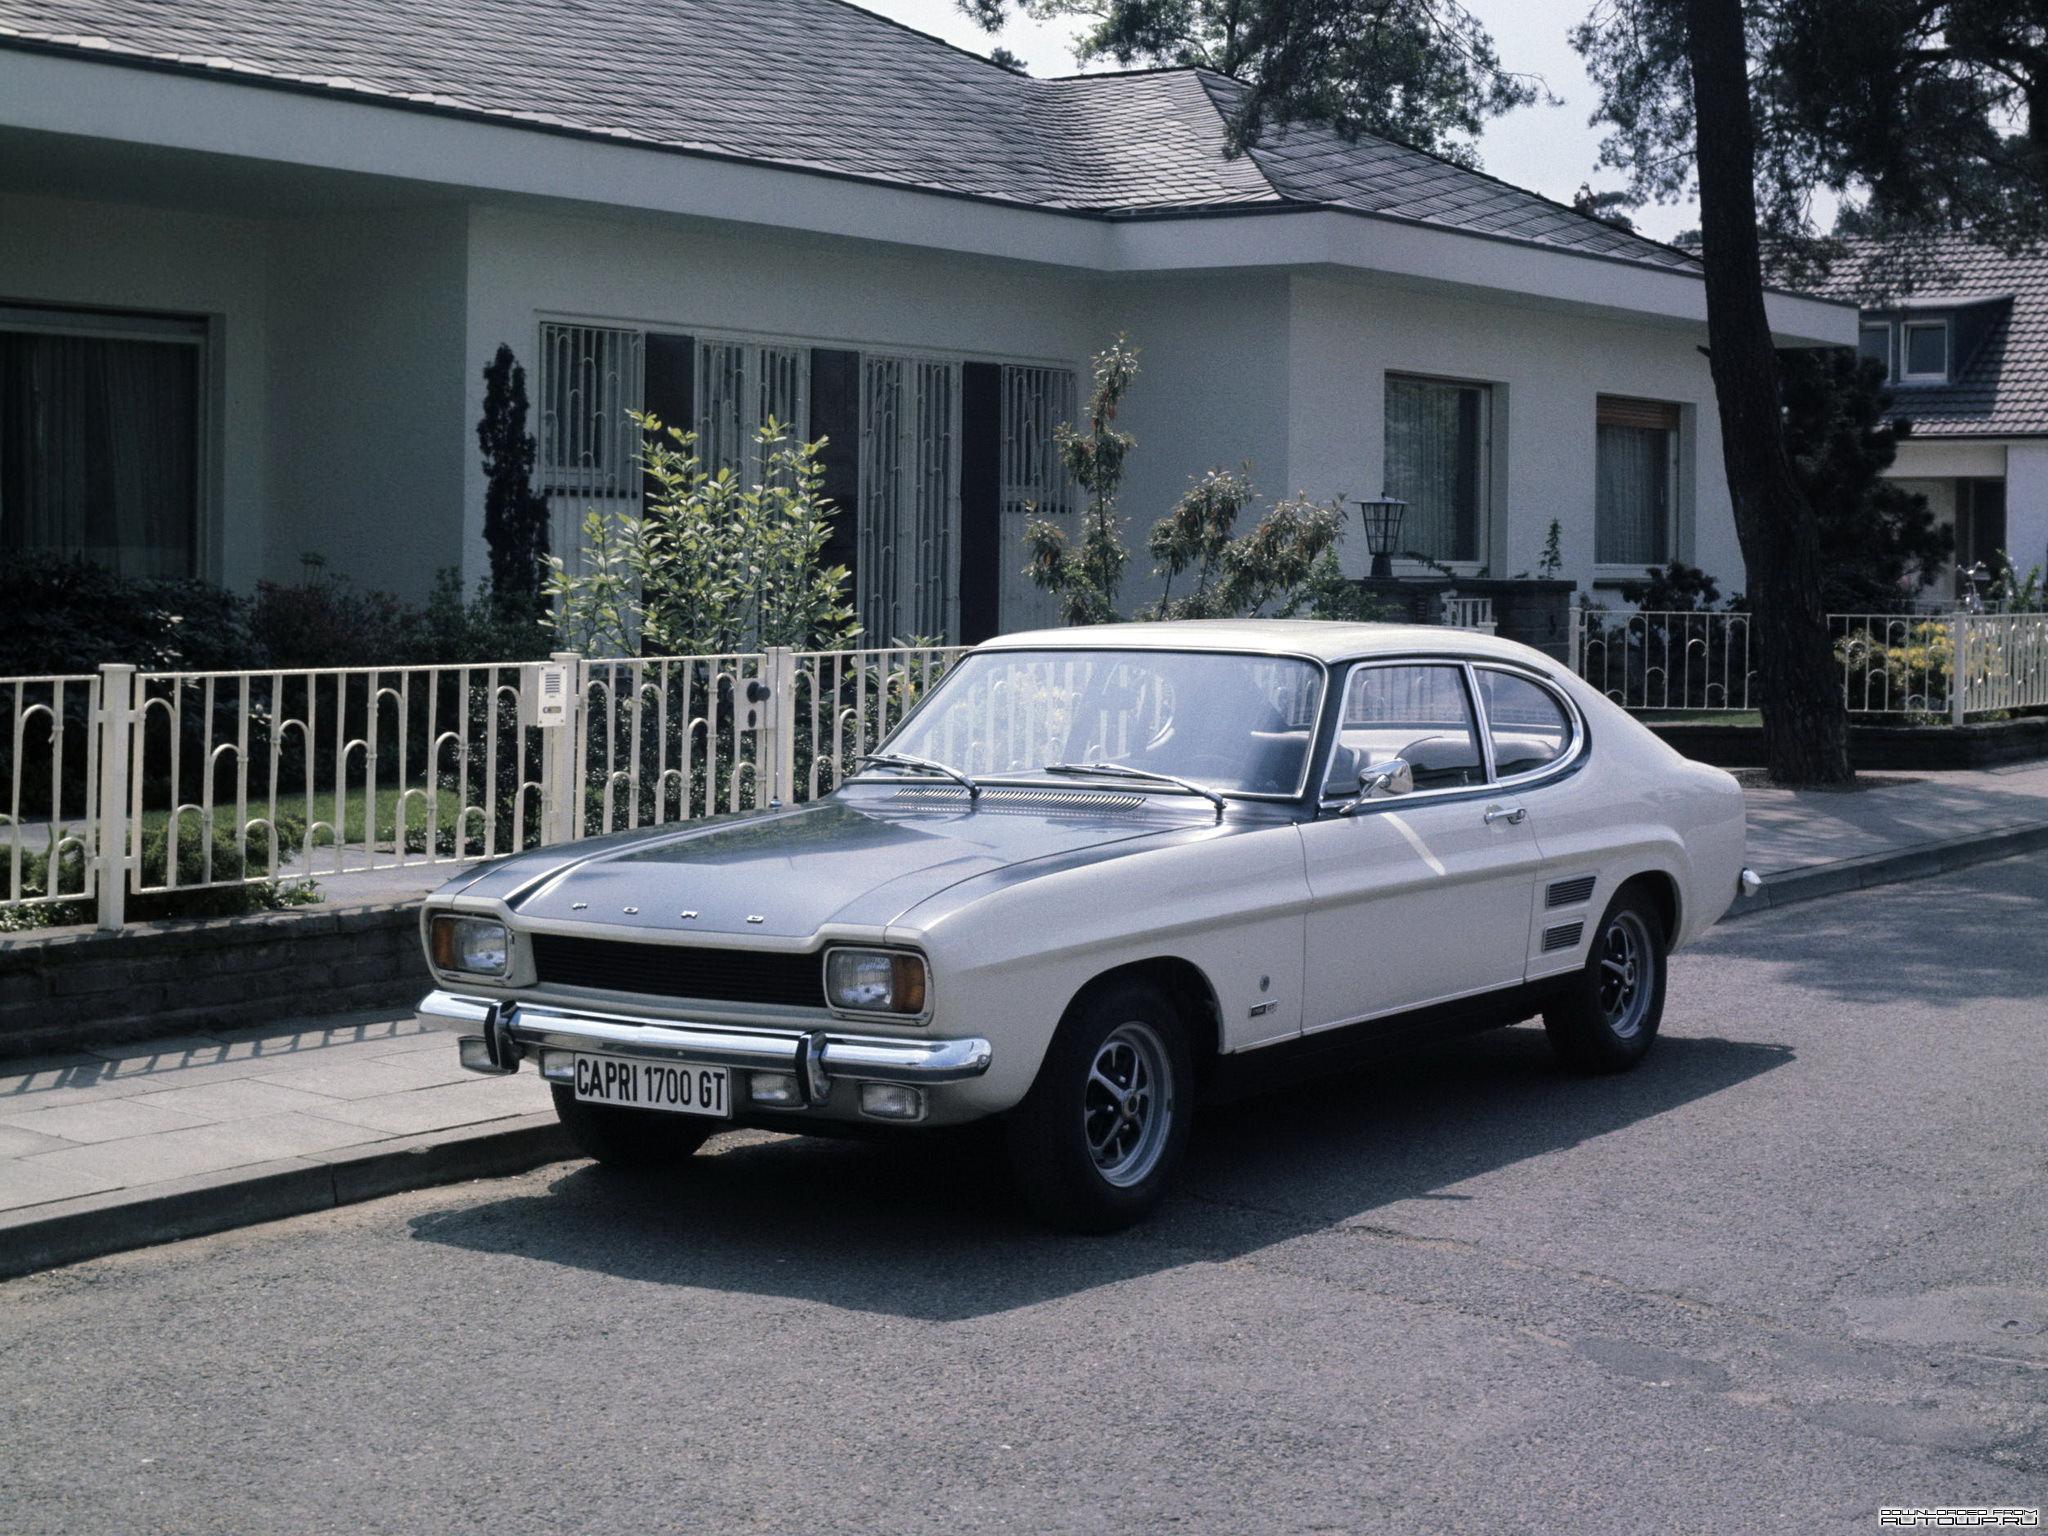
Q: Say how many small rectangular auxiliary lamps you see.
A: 4